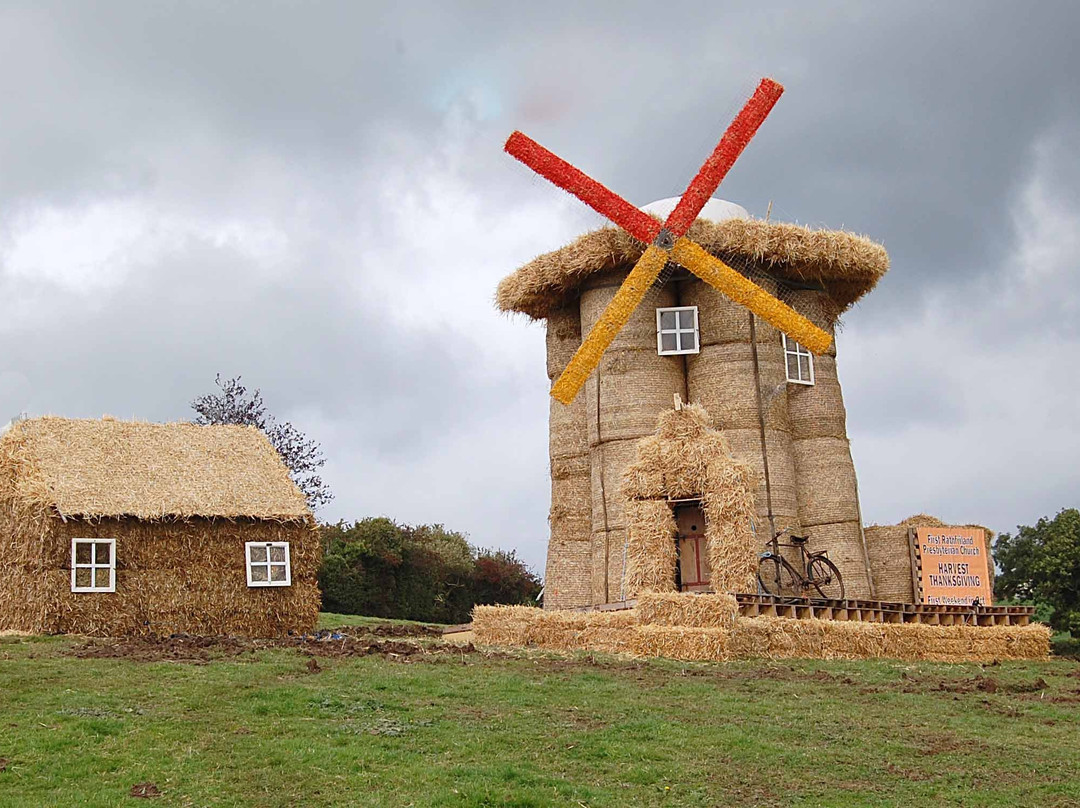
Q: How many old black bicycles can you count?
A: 1